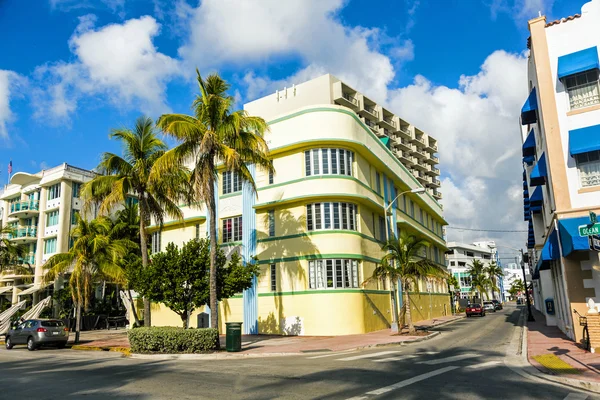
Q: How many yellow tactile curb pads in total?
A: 1